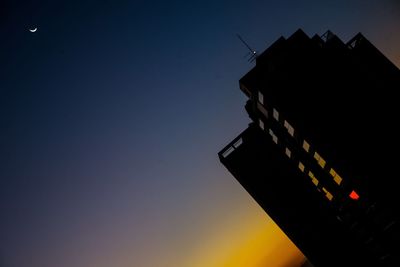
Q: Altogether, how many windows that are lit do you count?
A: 13